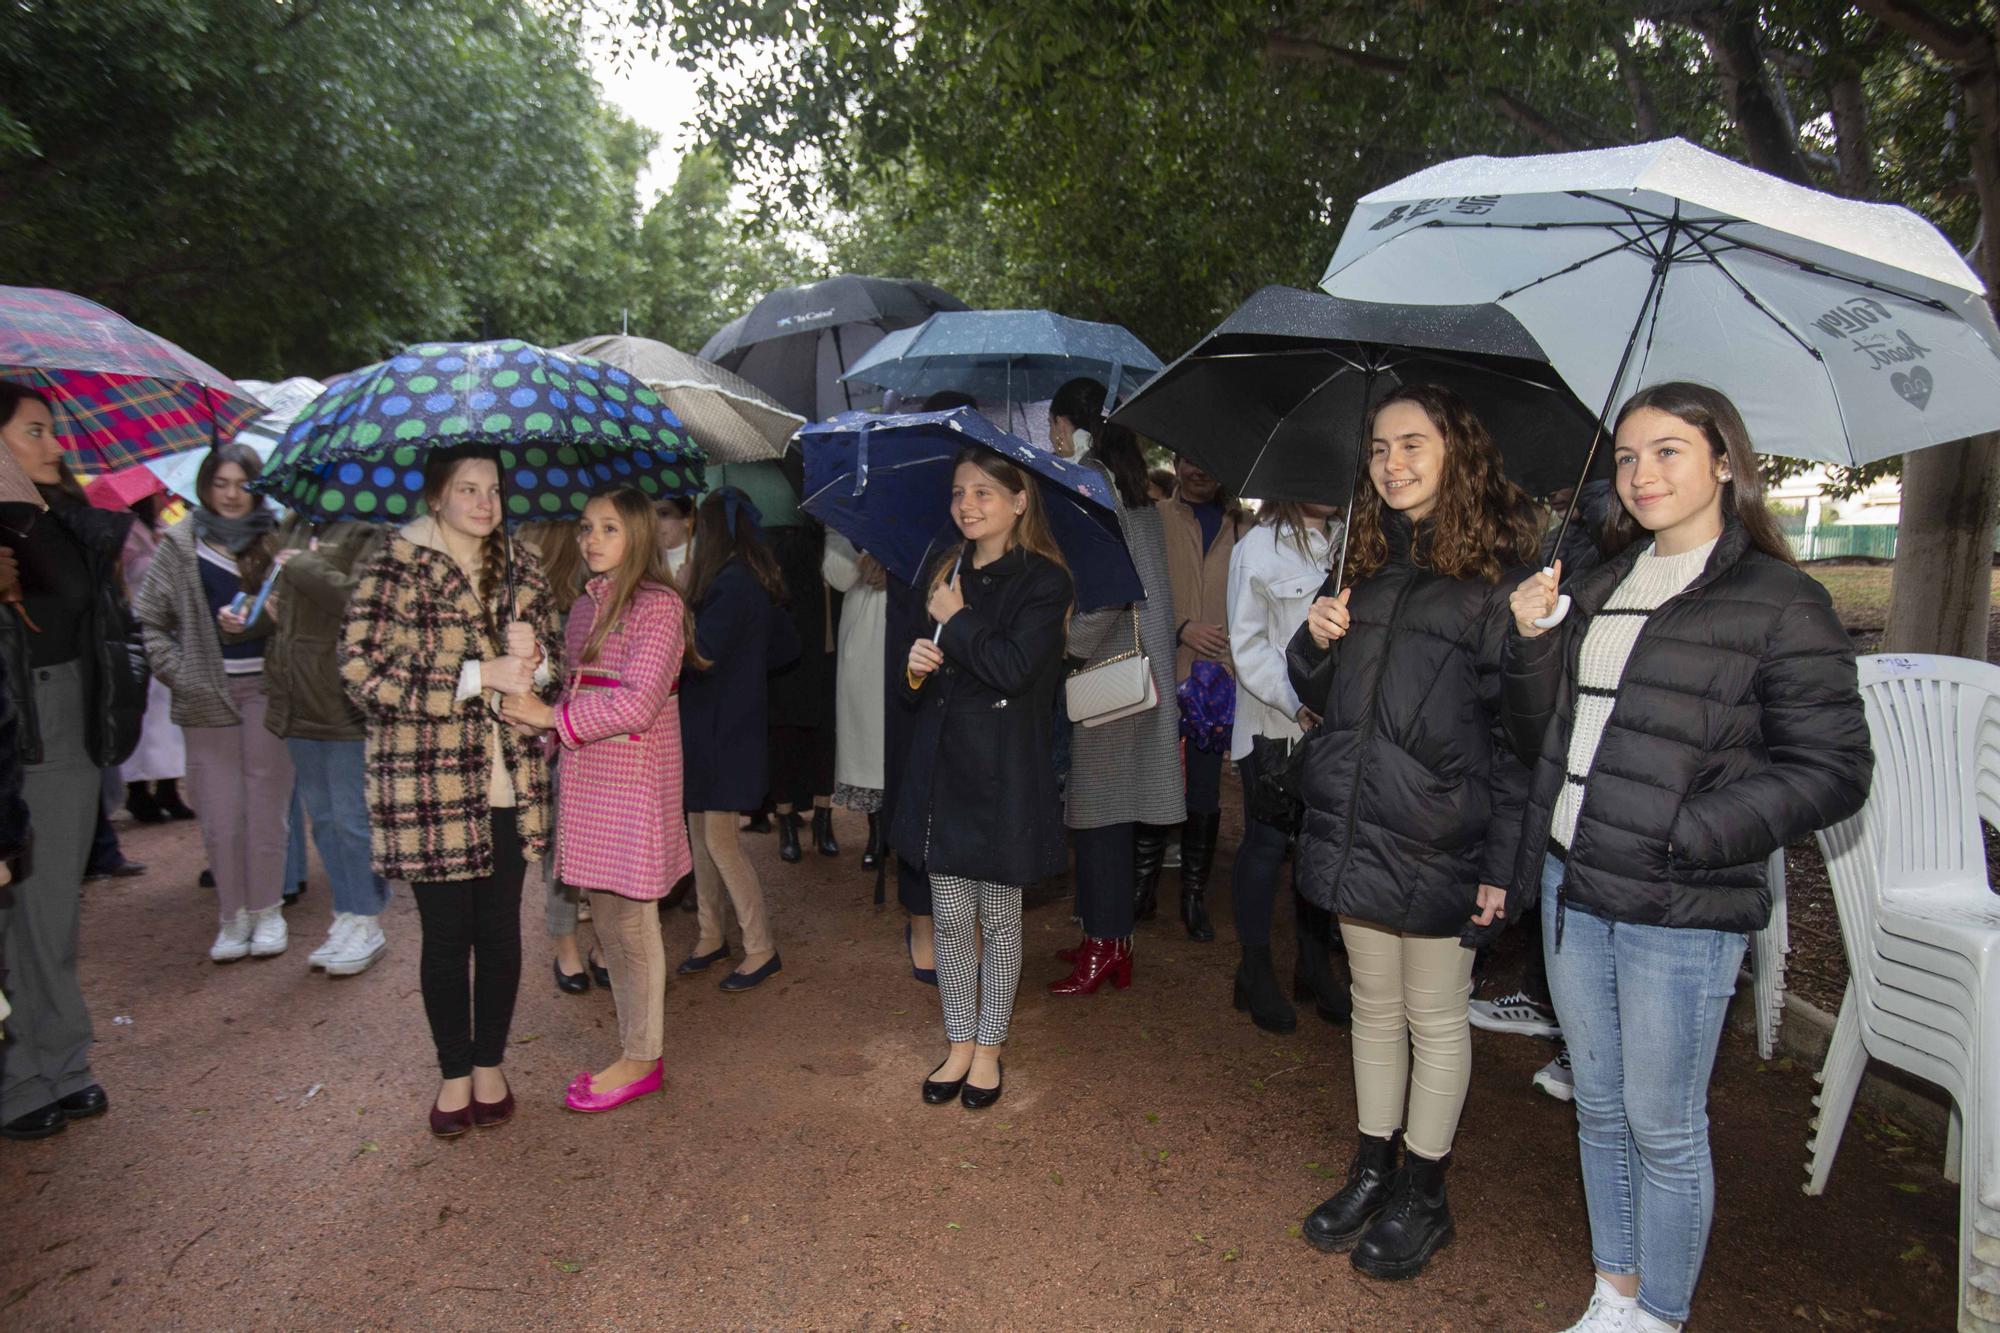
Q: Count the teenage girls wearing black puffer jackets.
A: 2